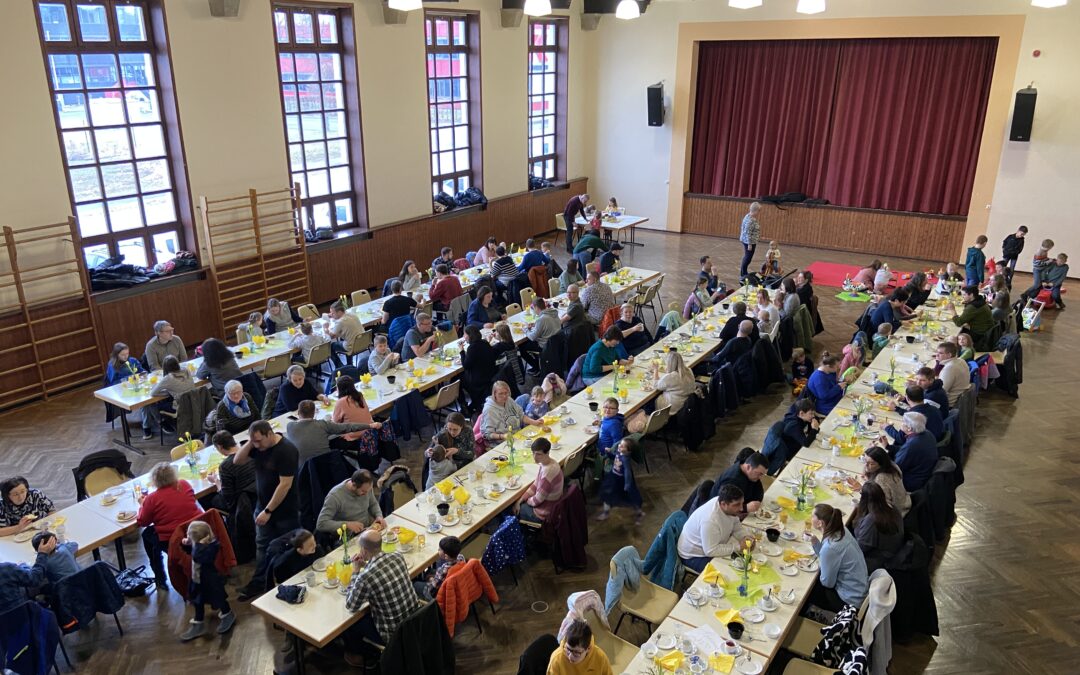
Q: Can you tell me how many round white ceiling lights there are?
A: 6